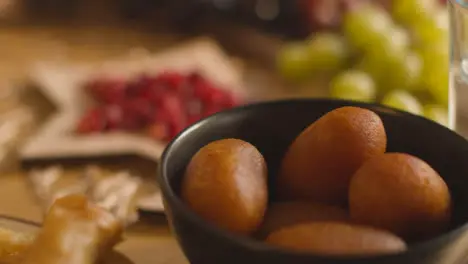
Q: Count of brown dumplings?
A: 5